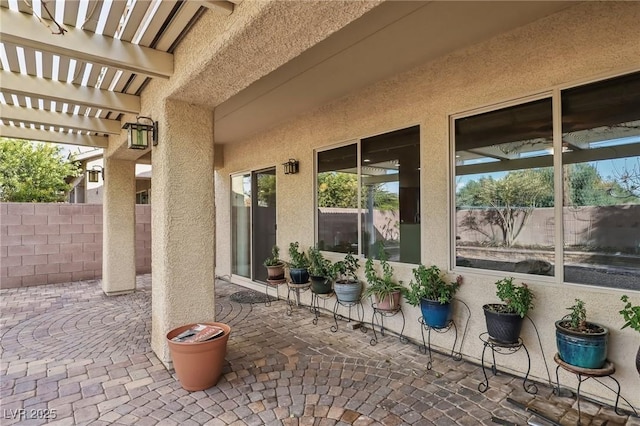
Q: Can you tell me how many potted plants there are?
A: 9